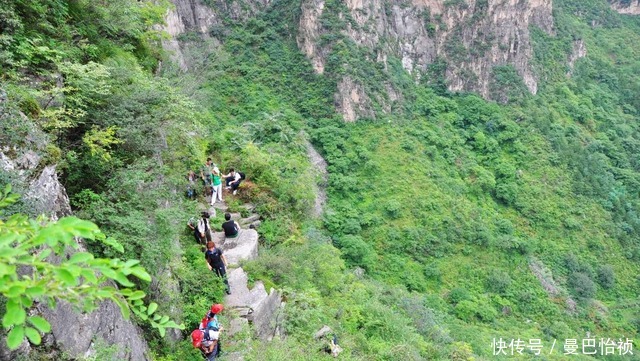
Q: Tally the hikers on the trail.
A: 10